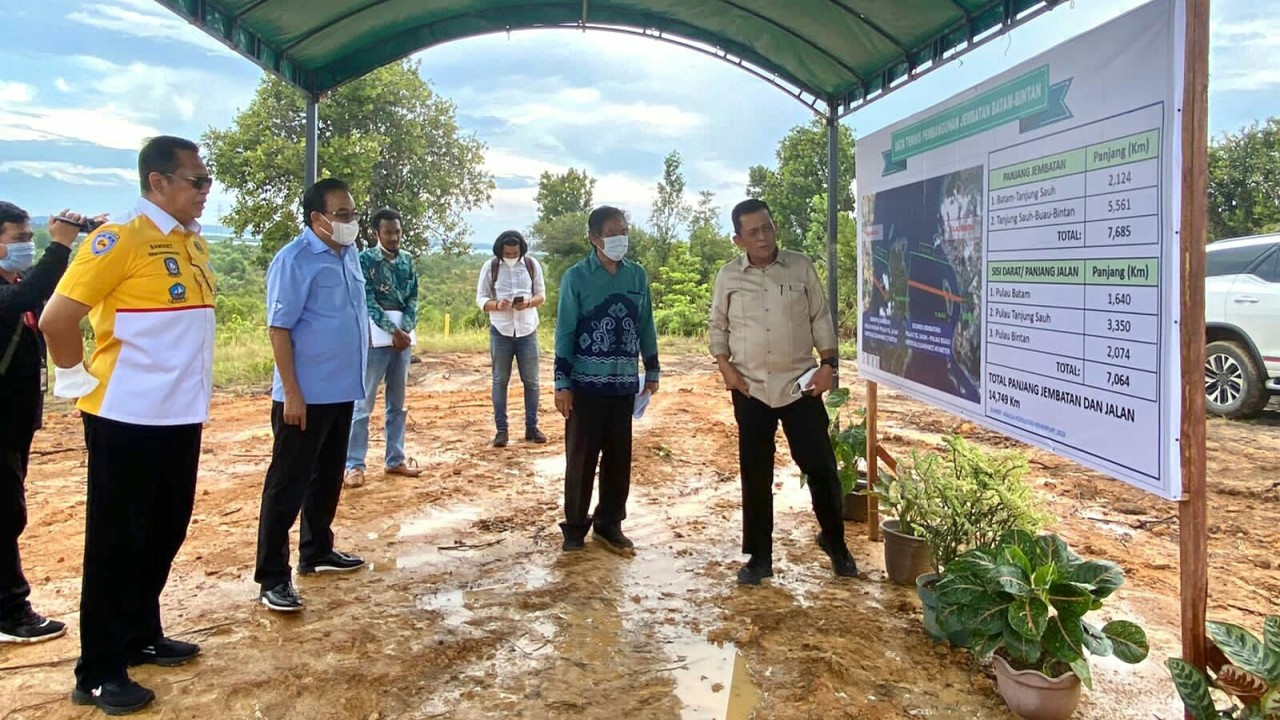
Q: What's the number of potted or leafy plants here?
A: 5